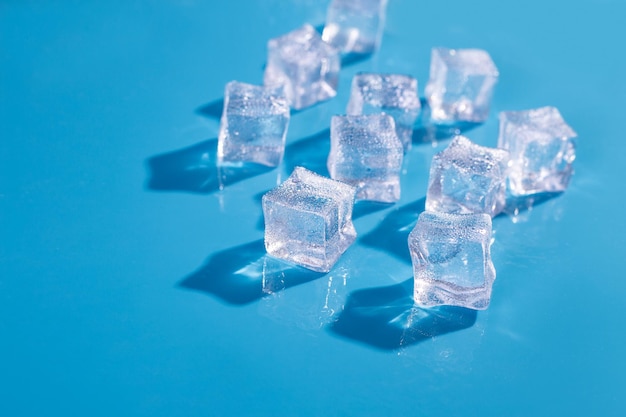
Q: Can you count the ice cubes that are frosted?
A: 10